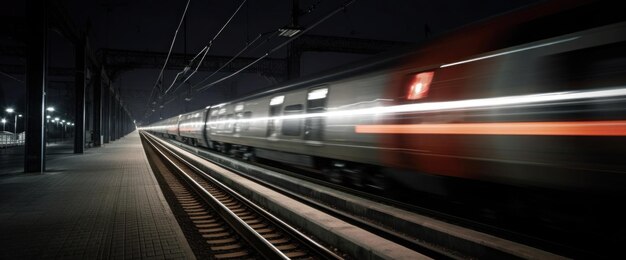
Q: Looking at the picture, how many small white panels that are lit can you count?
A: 2